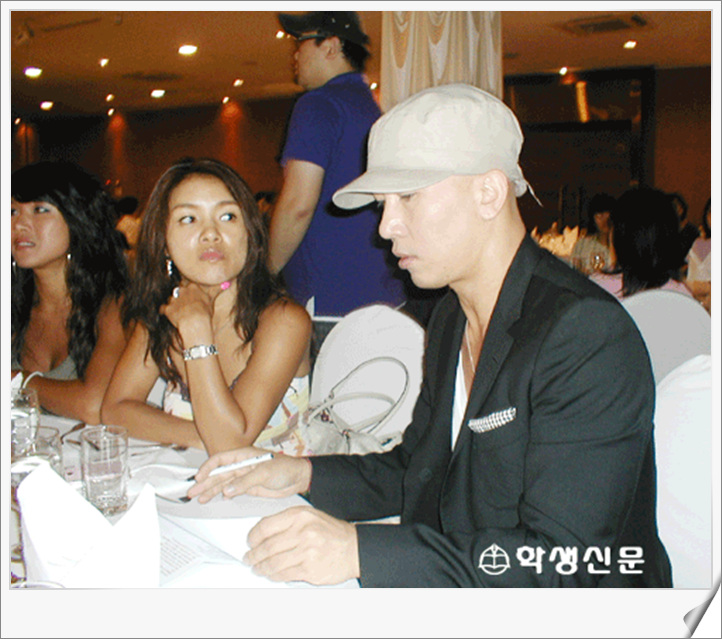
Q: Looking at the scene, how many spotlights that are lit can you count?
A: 14